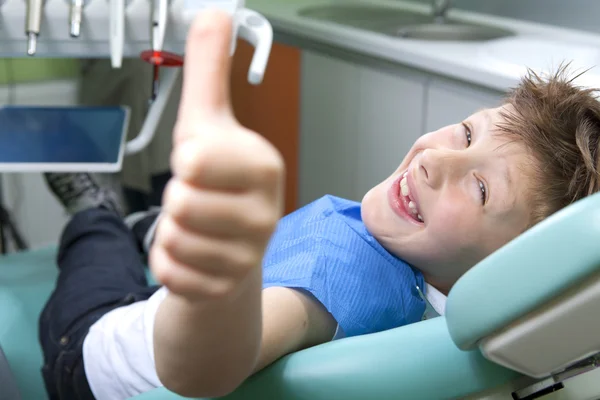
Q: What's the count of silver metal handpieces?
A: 2